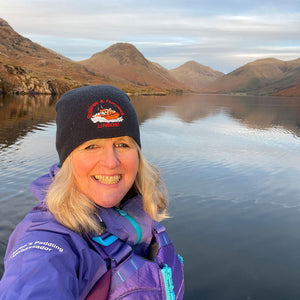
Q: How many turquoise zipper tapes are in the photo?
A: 2